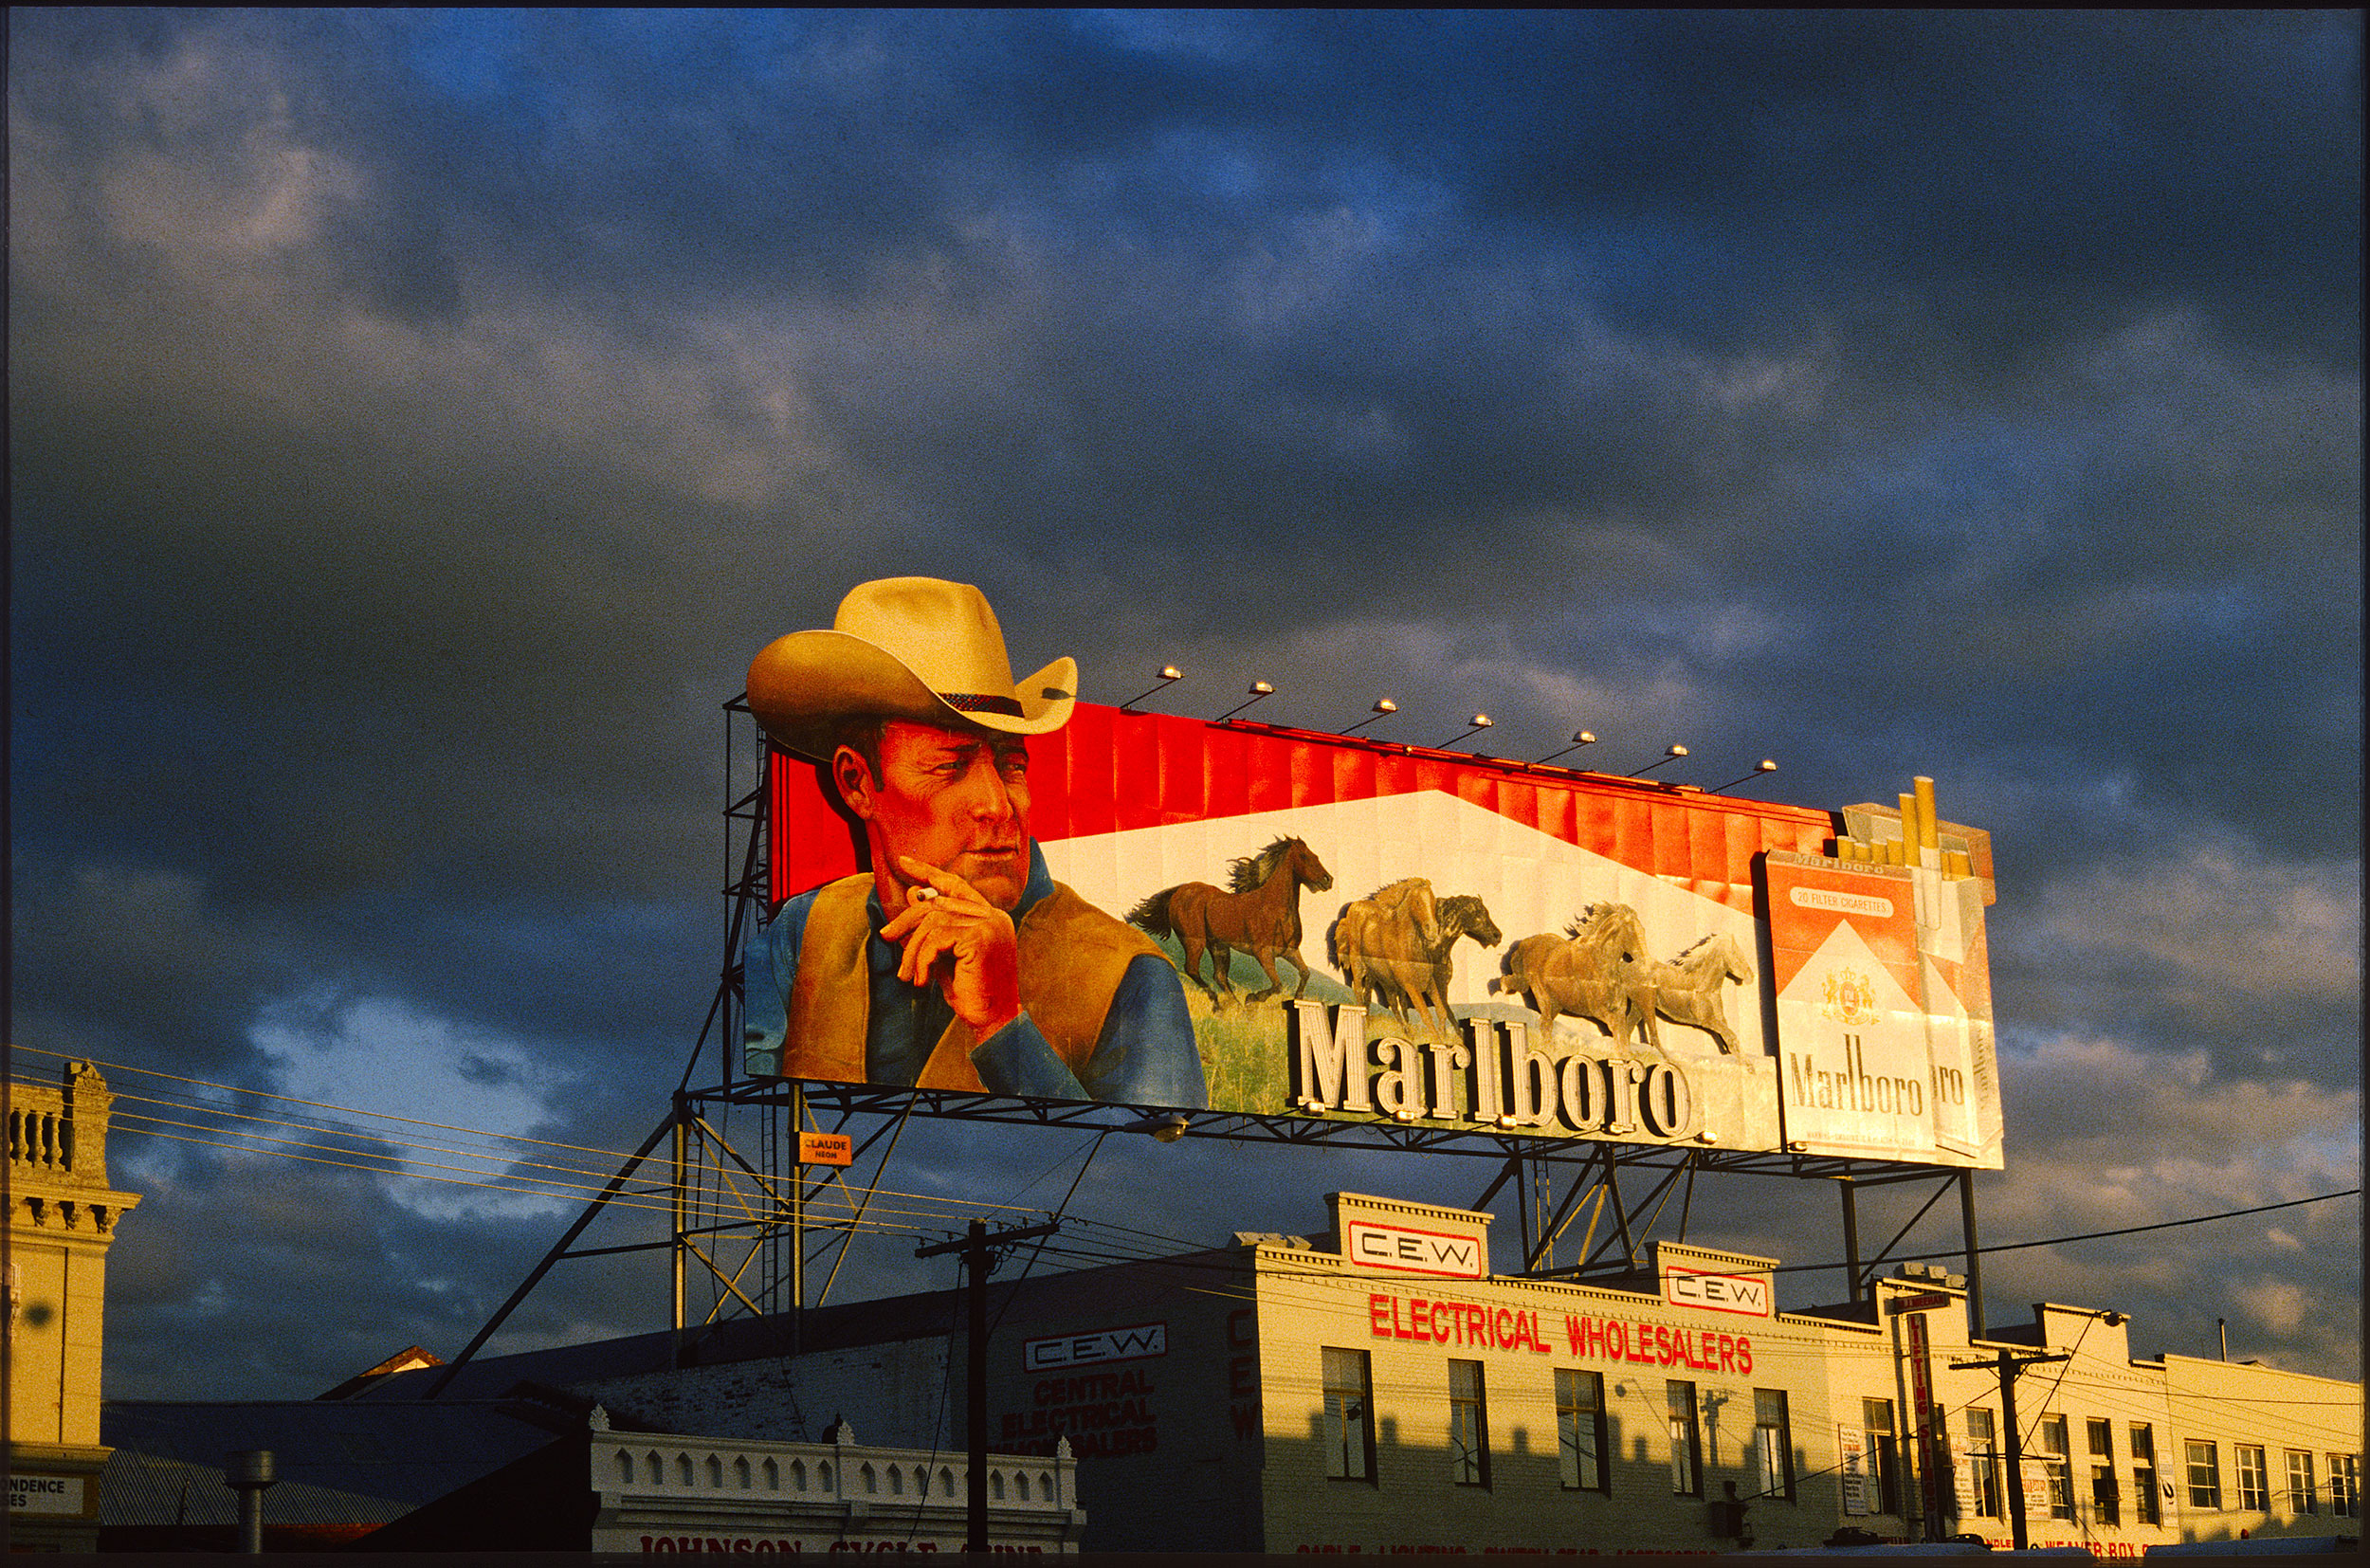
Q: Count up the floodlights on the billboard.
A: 13